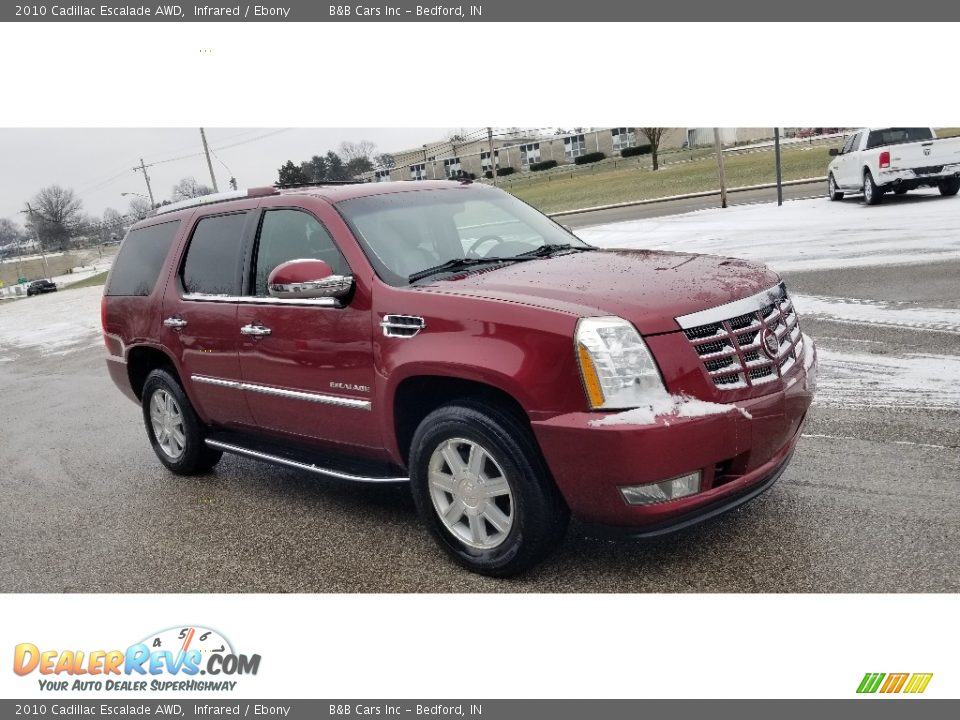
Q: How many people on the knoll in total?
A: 0